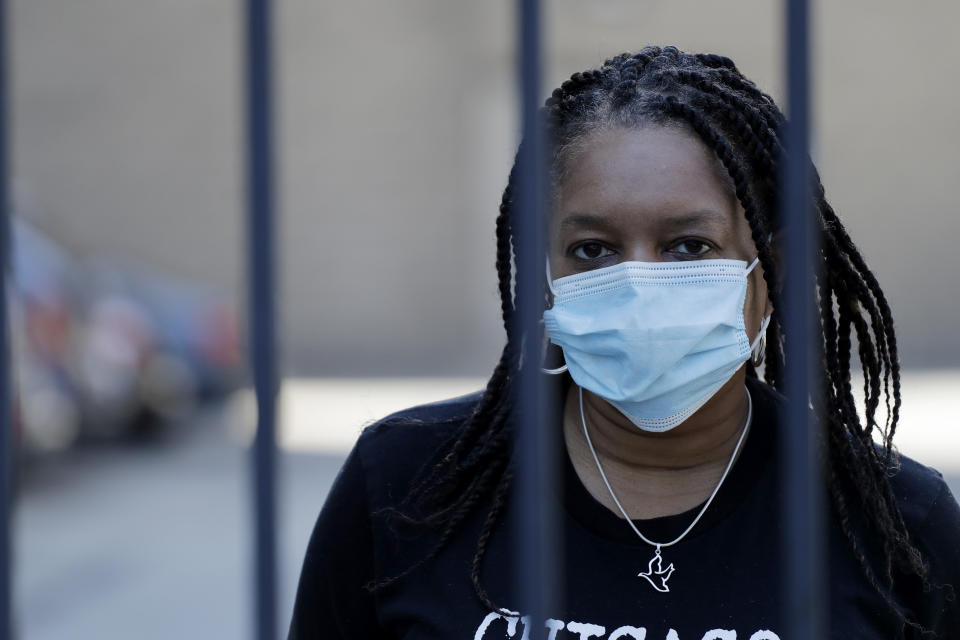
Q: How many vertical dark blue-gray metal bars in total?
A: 4